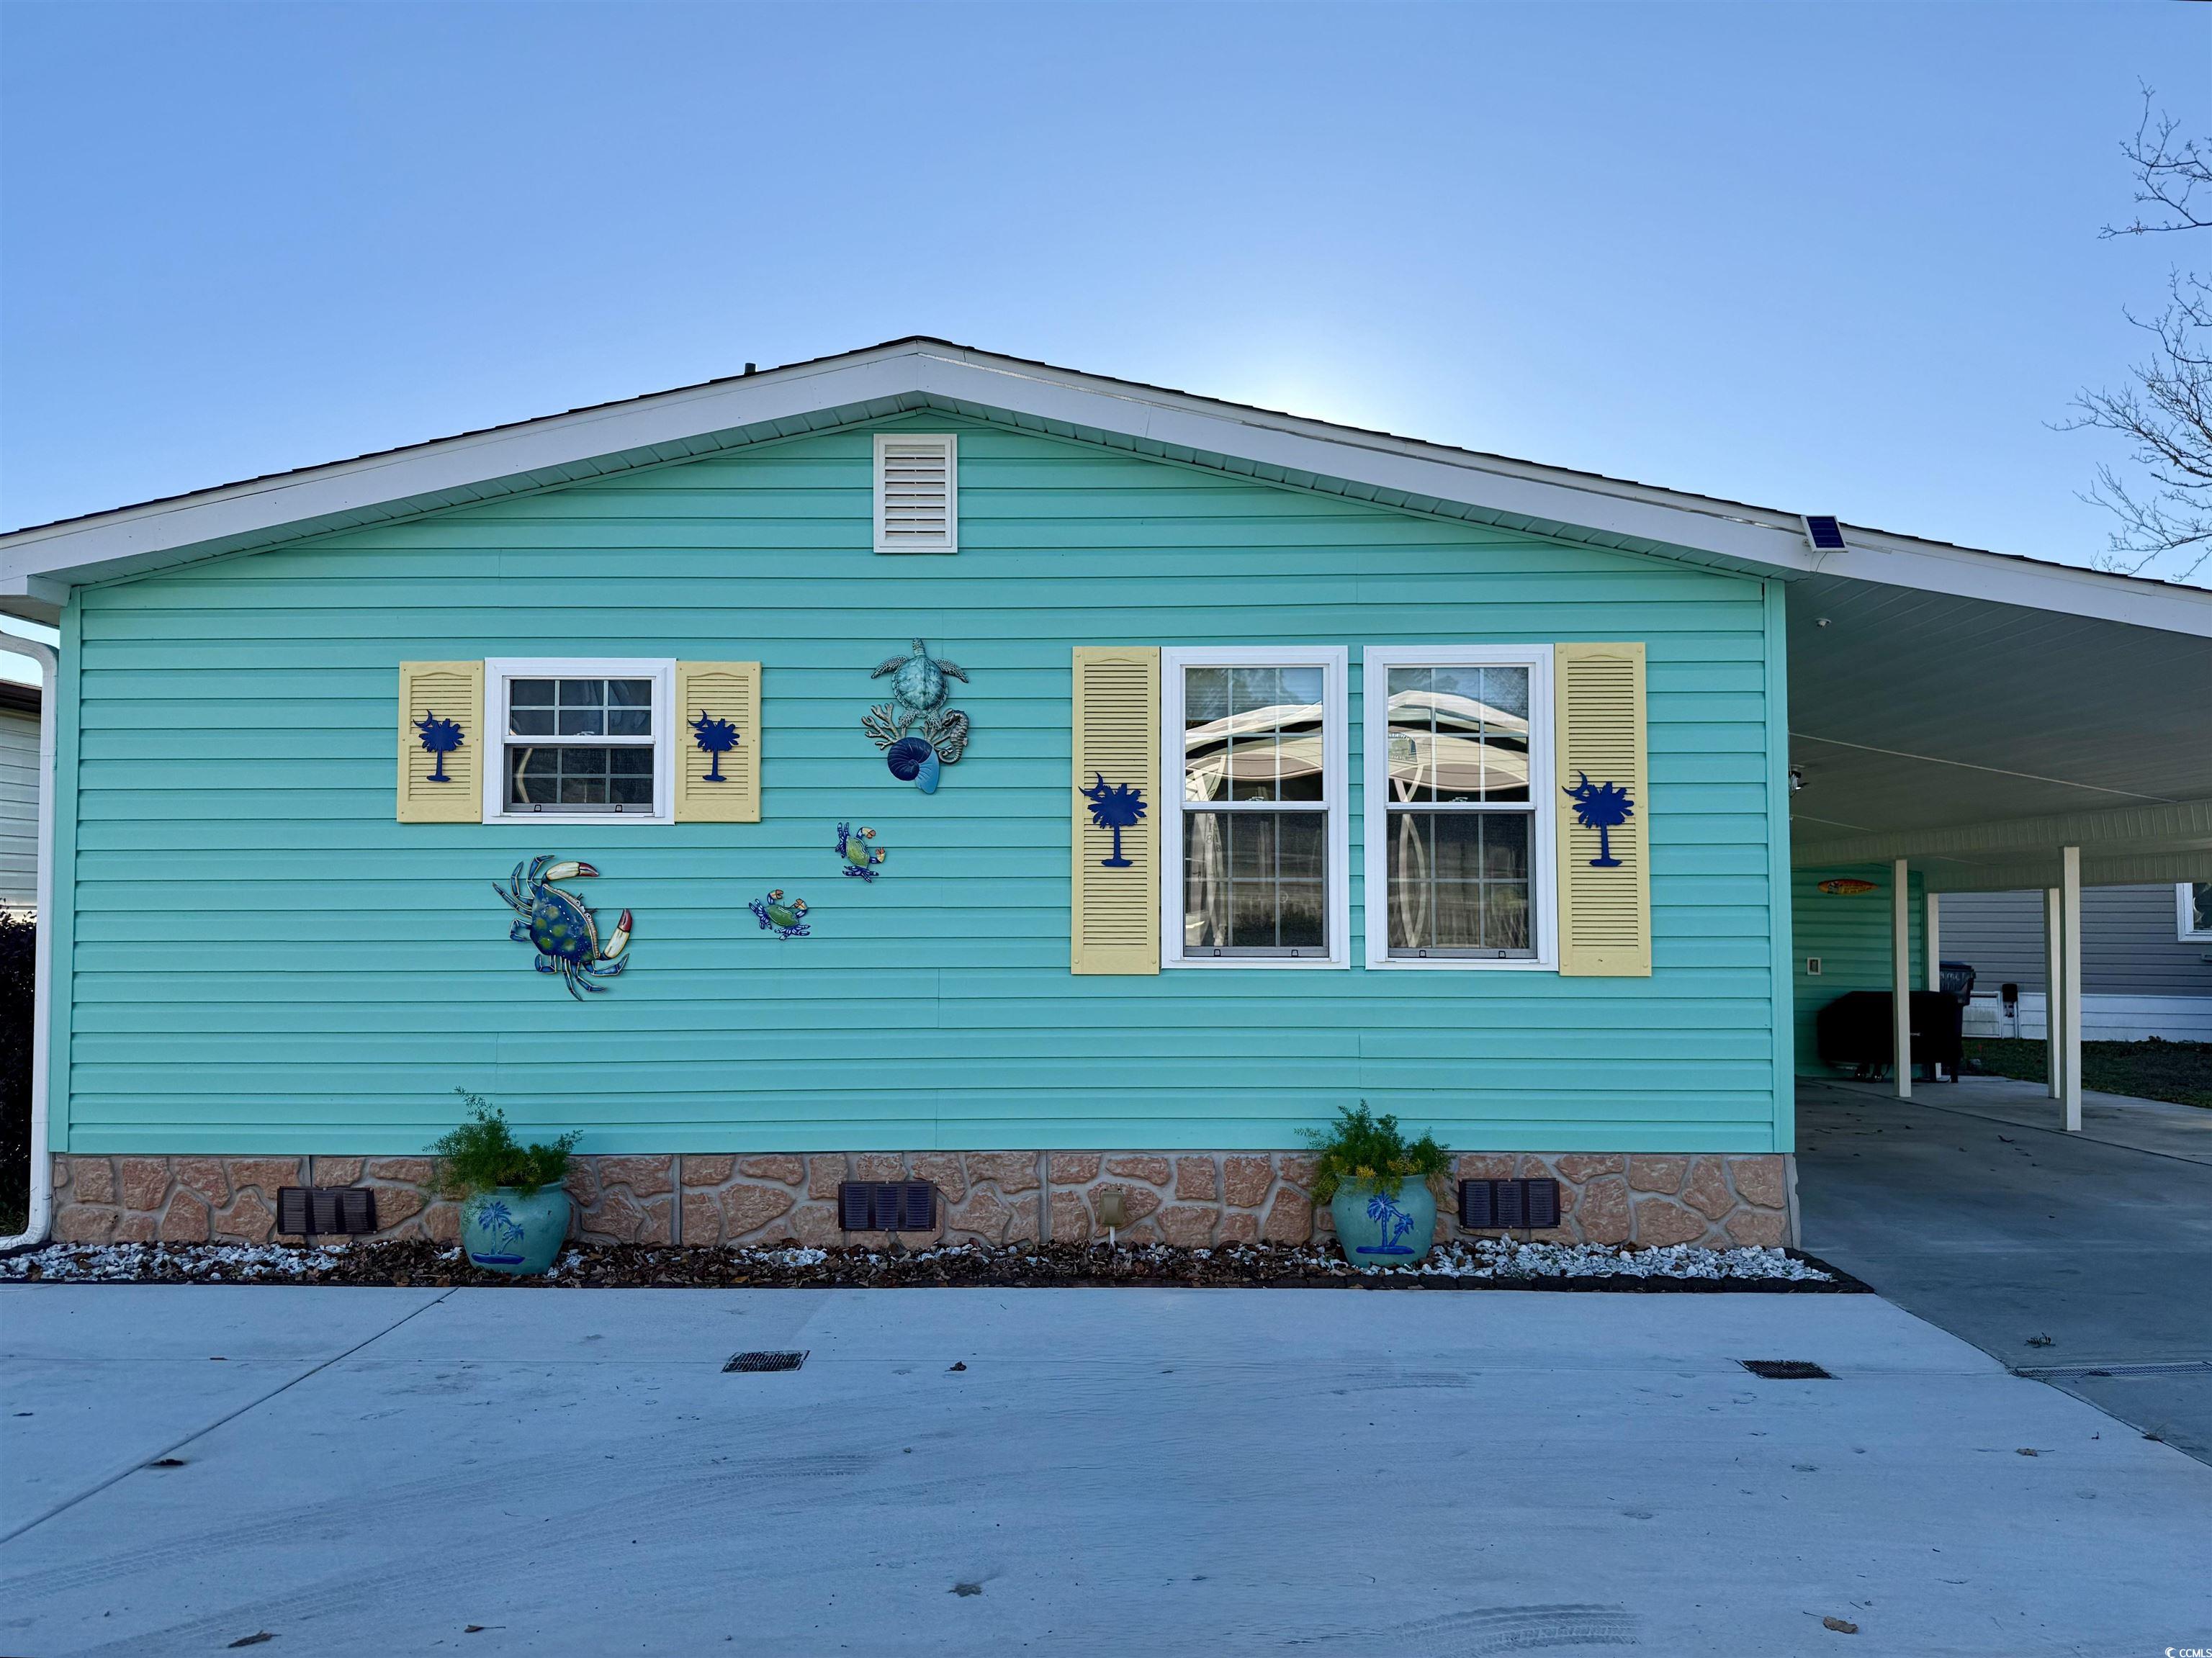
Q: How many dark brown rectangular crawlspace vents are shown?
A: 3